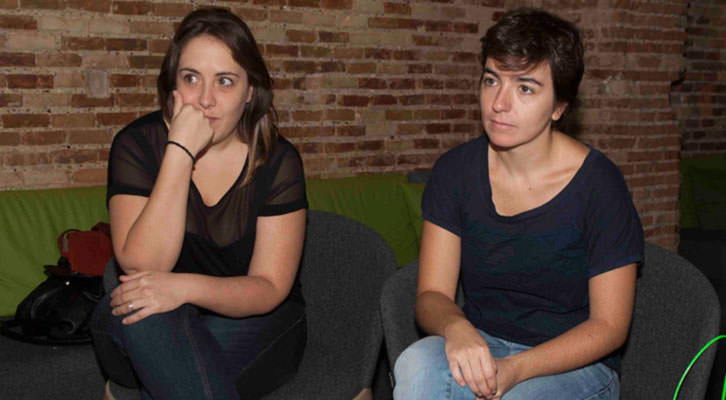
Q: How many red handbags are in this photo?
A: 1